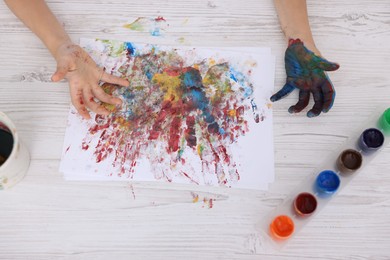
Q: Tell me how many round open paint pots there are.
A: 6